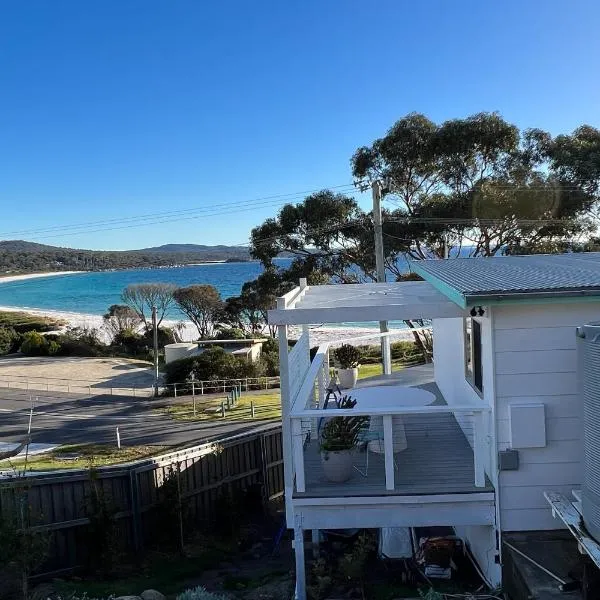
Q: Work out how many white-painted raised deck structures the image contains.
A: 1